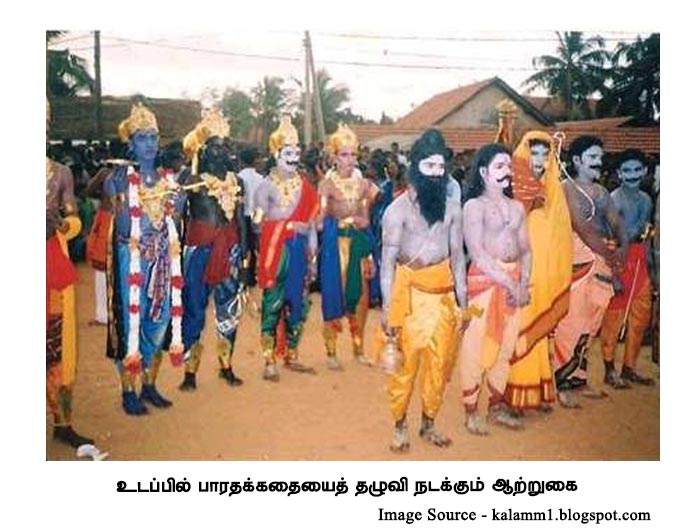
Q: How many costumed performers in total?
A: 10